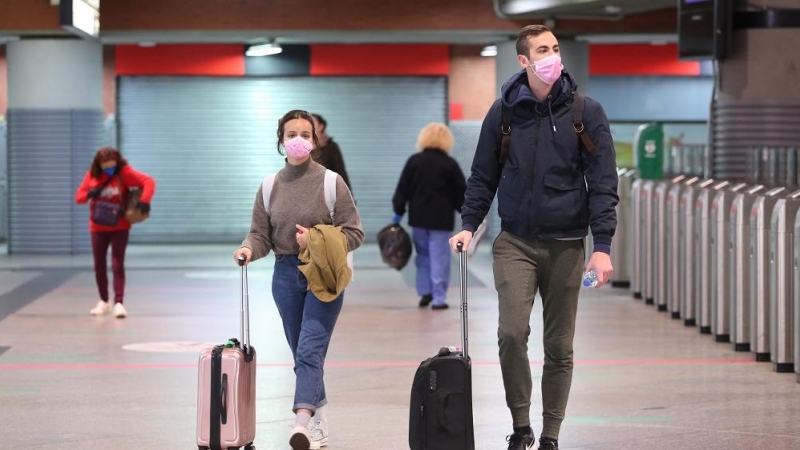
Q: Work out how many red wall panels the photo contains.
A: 3